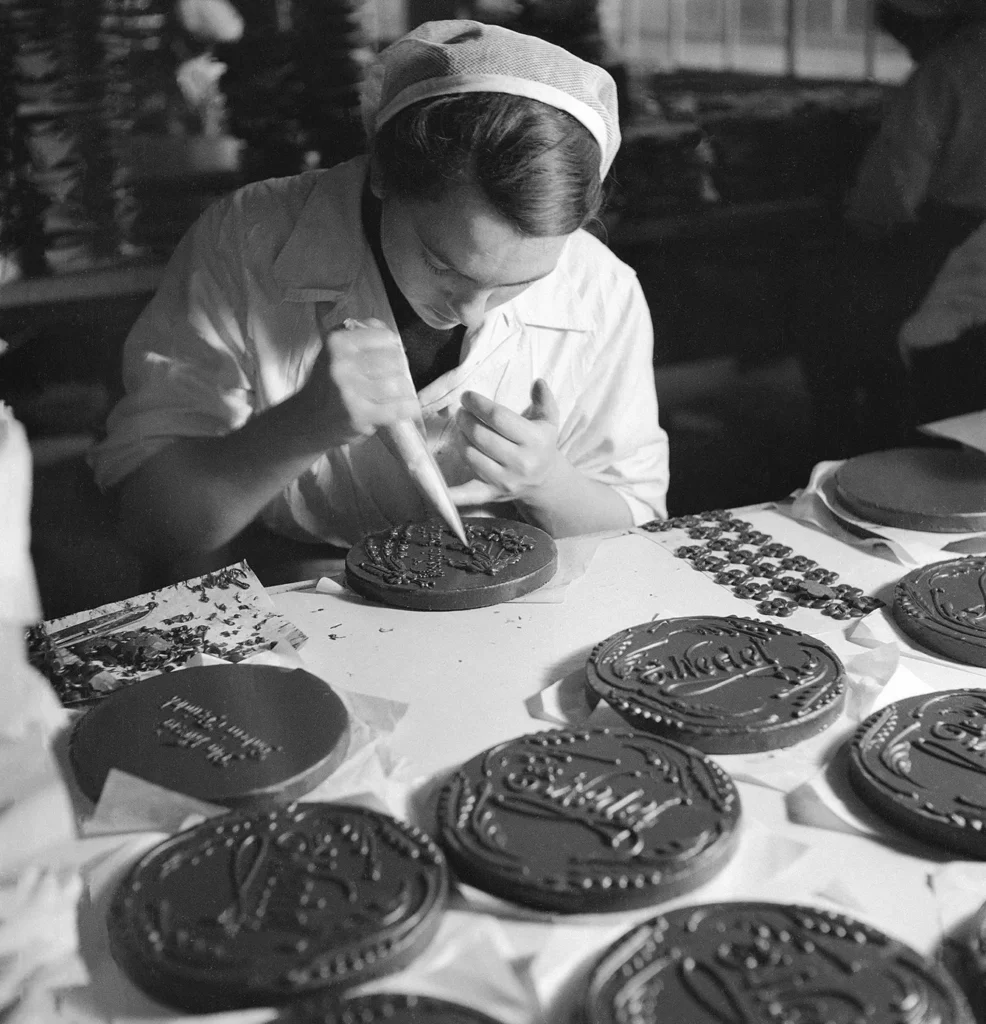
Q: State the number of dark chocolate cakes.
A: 11